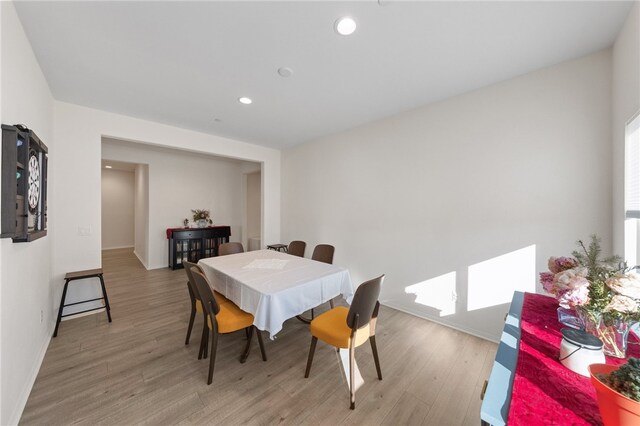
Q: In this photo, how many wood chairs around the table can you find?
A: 6